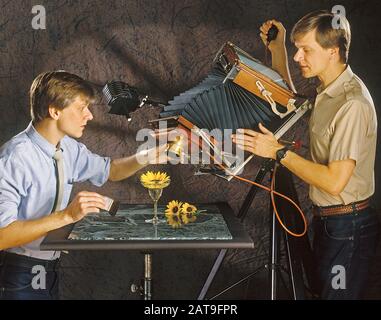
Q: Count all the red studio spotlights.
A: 0